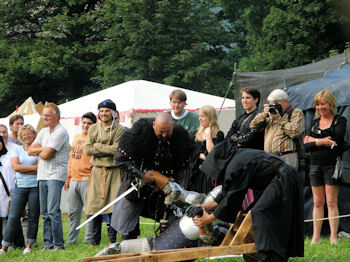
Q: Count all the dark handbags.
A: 1